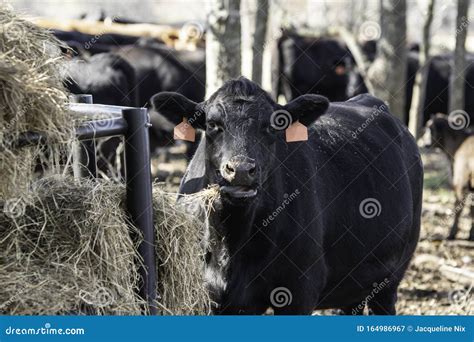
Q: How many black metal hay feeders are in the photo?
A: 1